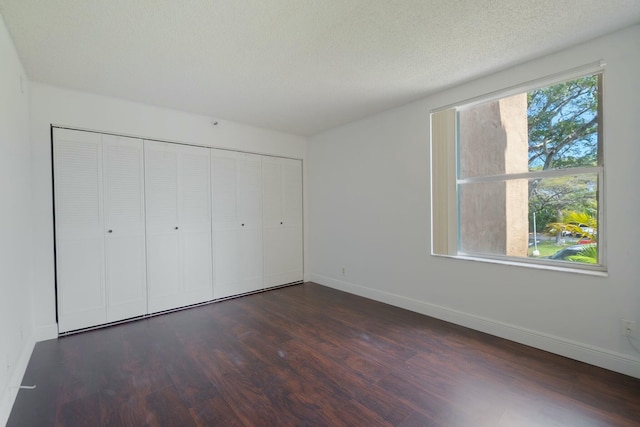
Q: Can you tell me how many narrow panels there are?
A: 8